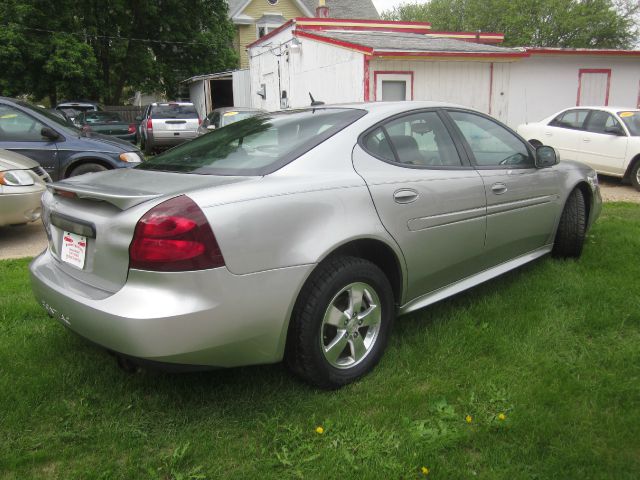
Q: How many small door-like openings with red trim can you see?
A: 2